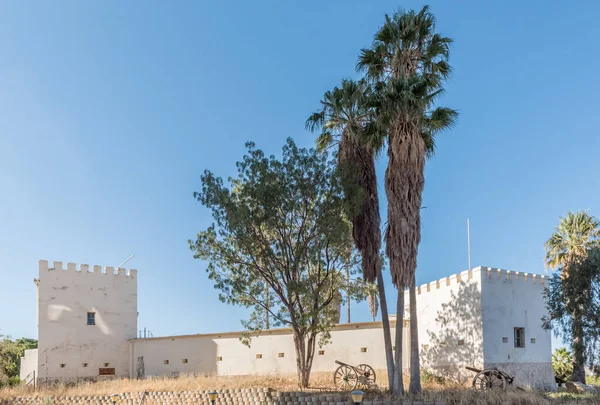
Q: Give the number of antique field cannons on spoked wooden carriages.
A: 2